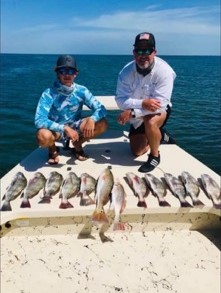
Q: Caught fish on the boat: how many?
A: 12